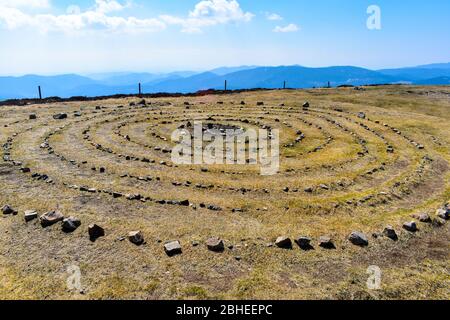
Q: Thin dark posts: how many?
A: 5